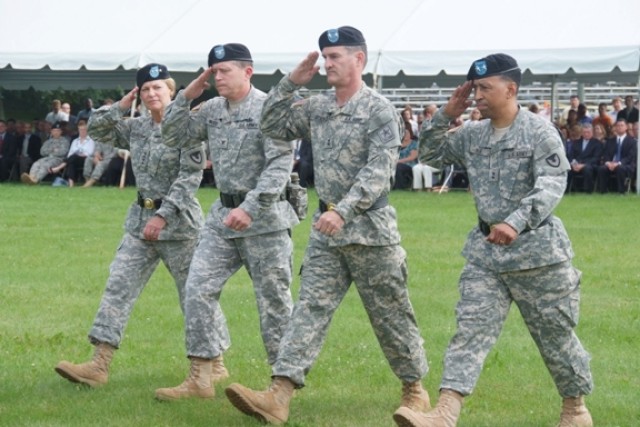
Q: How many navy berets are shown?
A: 4